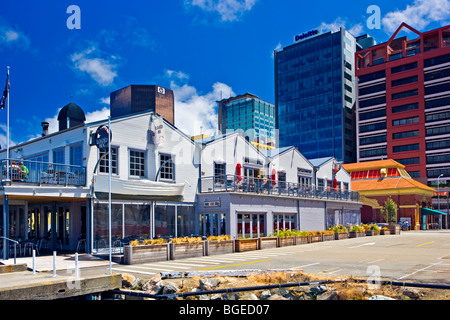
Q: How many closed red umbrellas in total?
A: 3